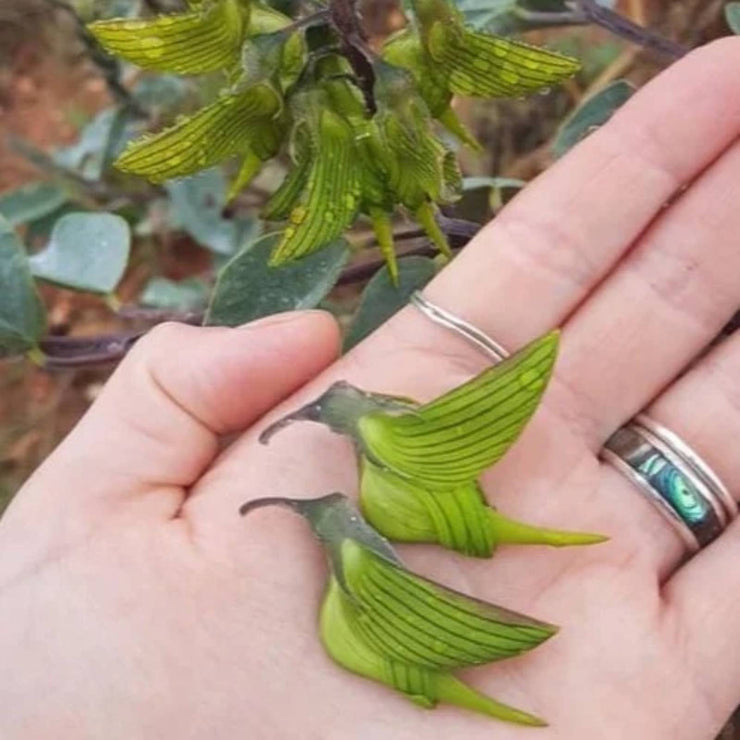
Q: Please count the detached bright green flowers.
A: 2